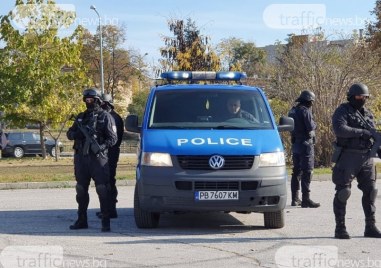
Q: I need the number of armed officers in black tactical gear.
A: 4